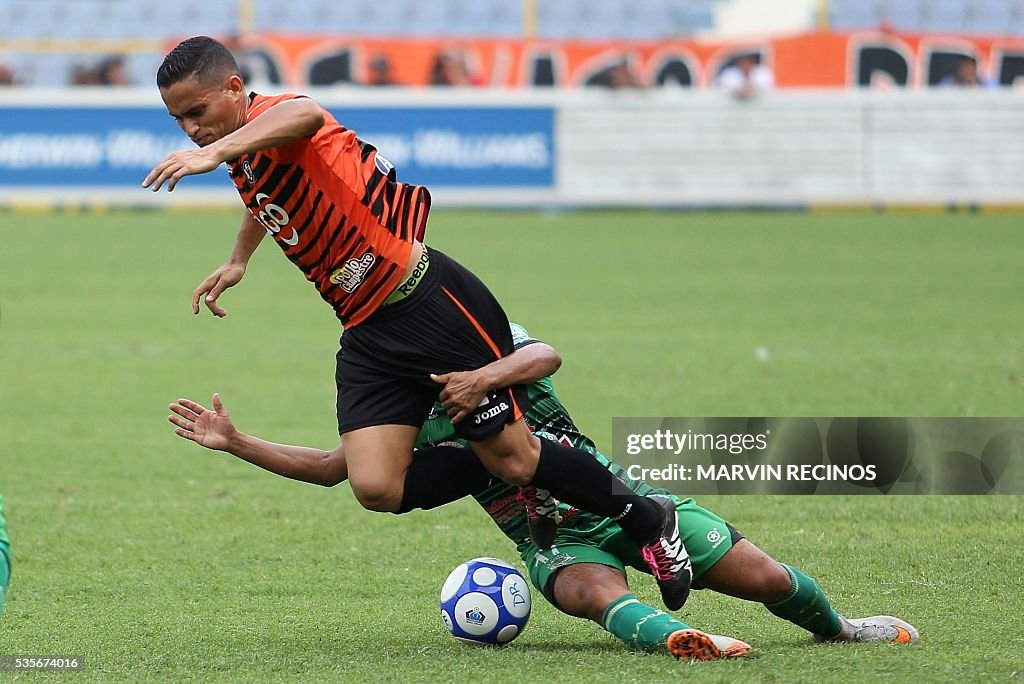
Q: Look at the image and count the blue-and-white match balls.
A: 1